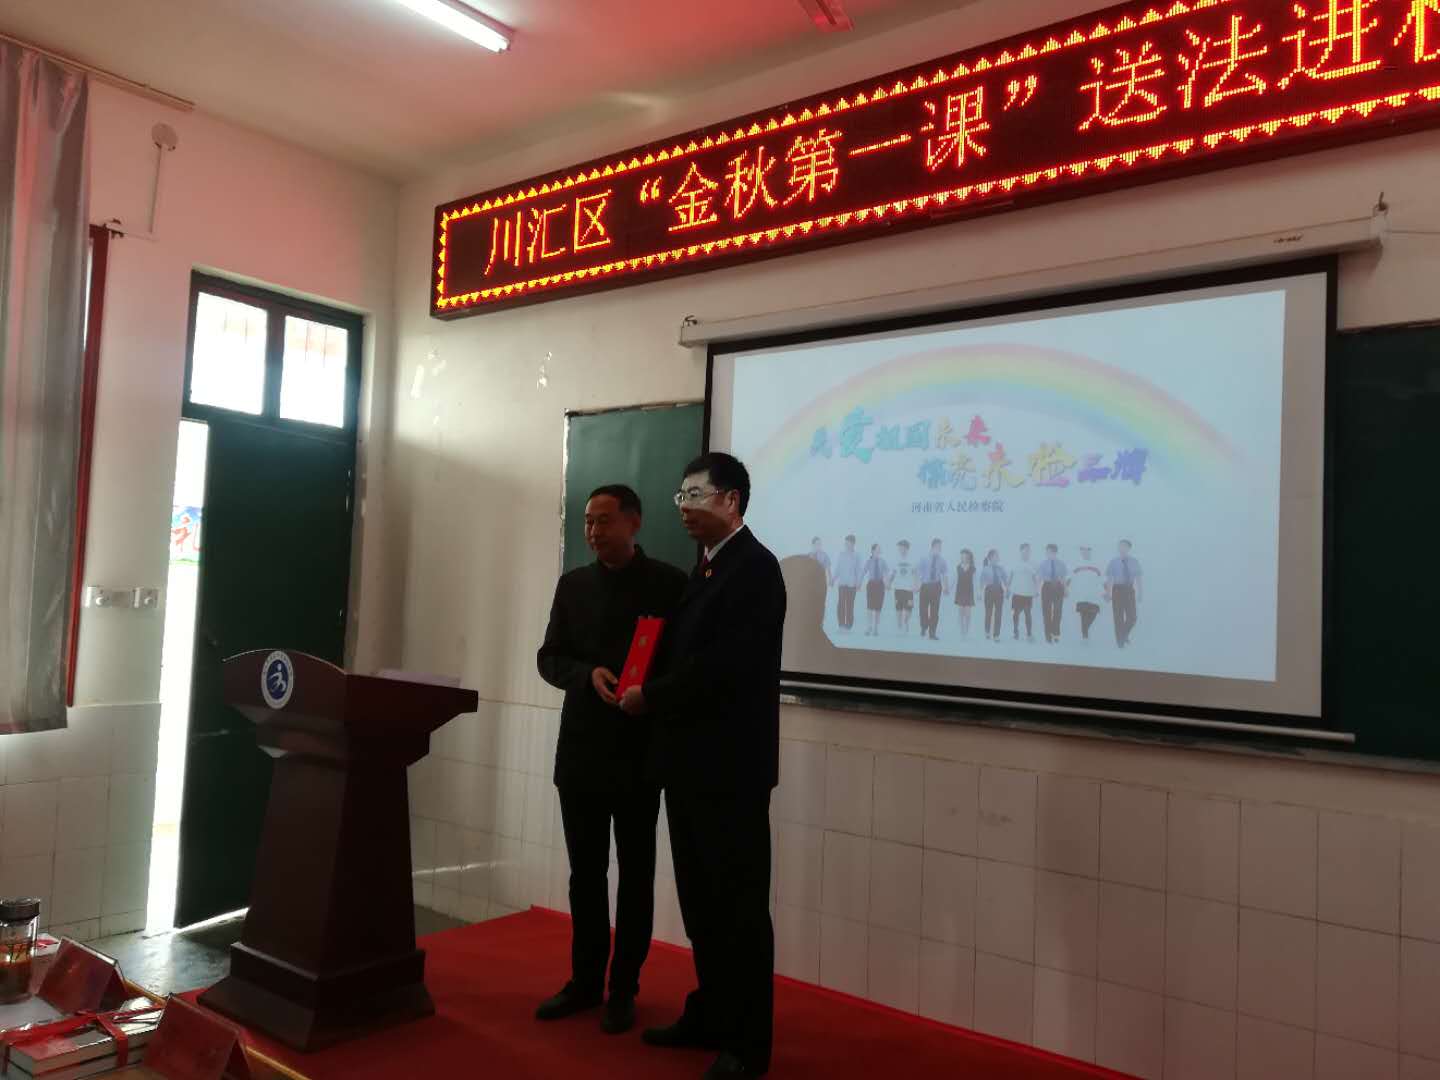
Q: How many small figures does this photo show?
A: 11